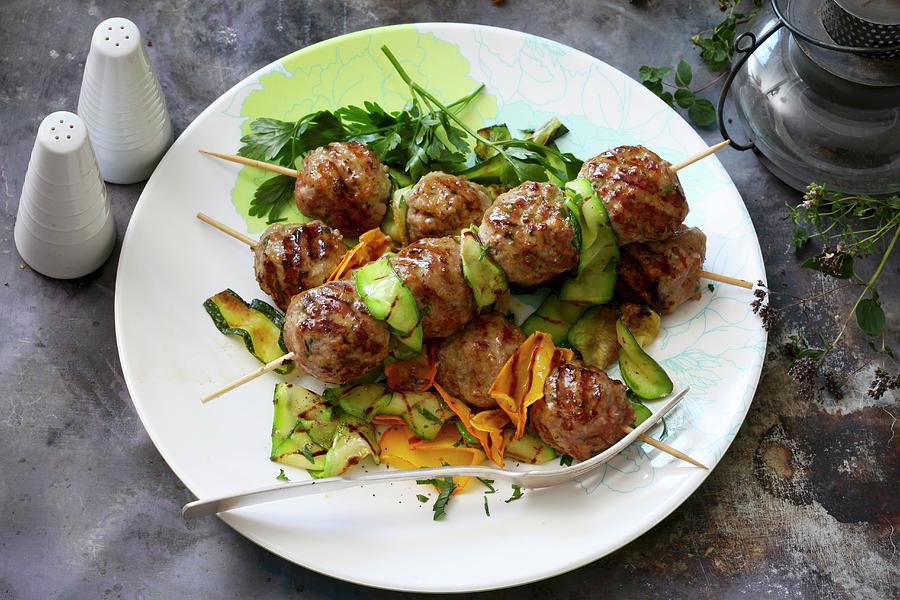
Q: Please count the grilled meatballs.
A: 10